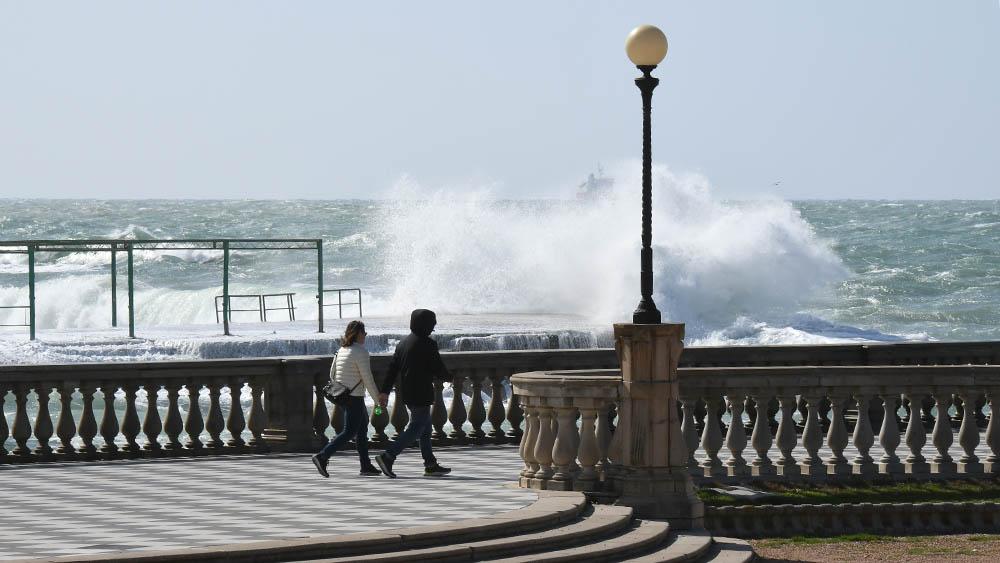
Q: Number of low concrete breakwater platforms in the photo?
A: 1